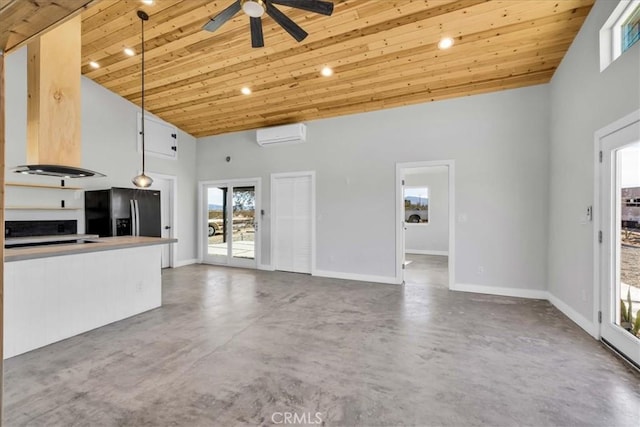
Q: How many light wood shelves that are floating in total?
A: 2